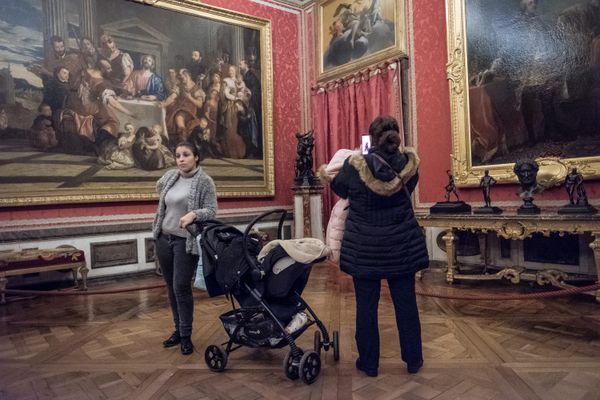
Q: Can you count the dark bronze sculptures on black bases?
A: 4